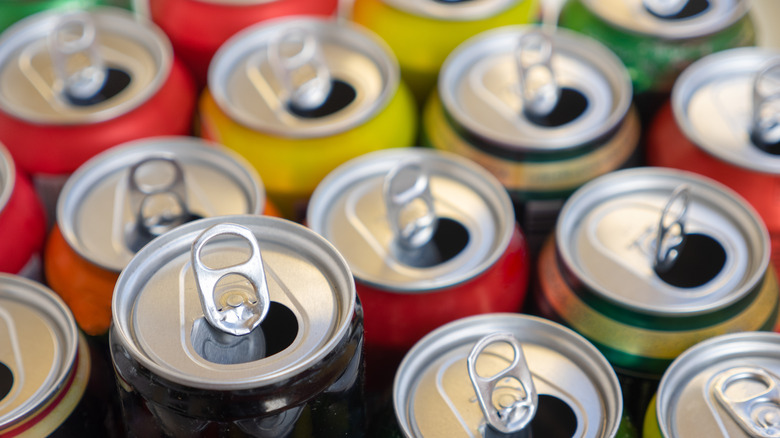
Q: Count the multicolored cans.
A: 3